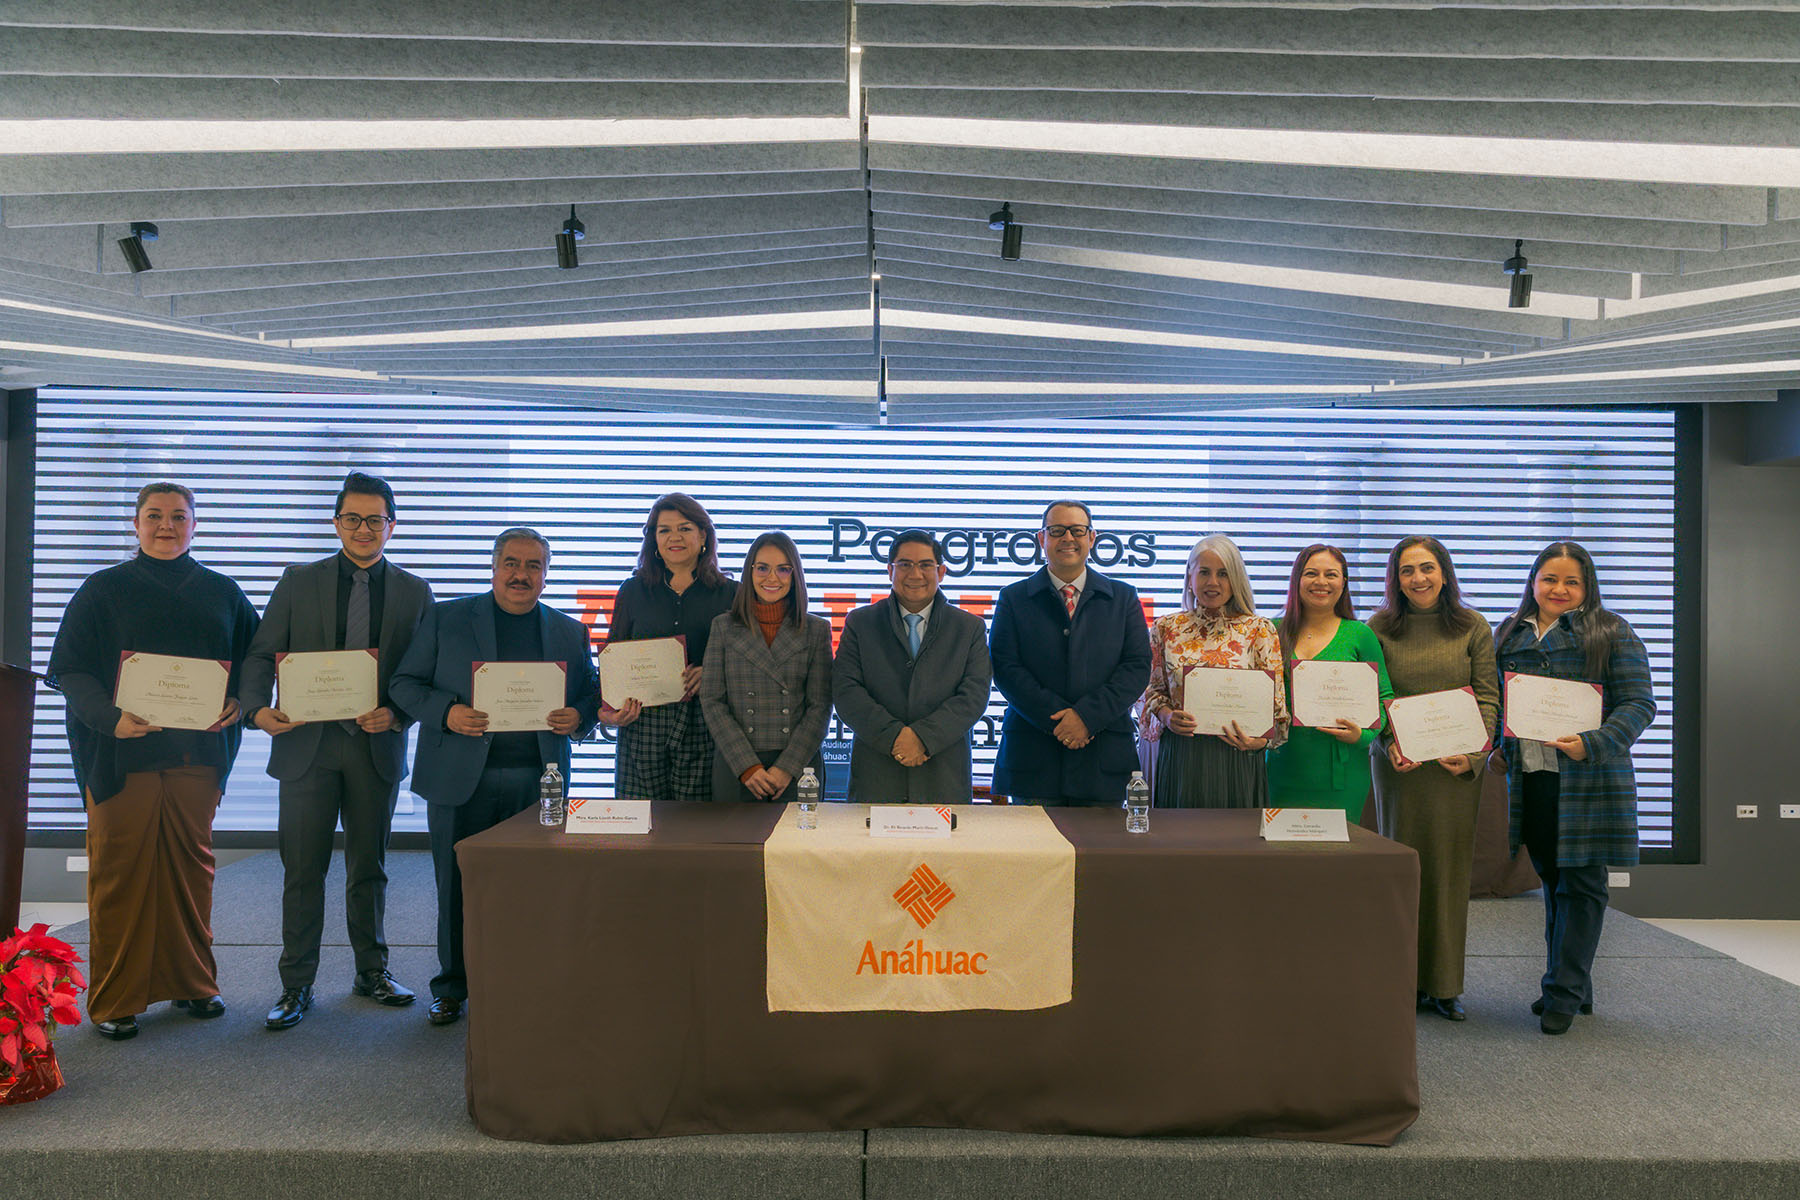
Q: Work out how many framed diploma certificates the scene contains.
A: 8